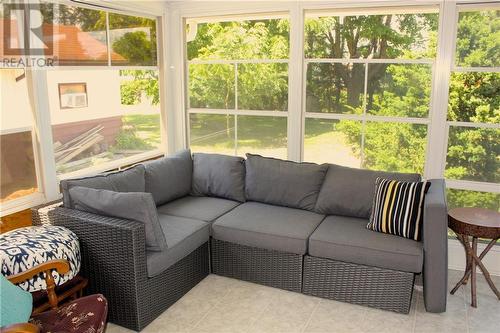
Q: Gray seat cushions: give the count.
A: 4